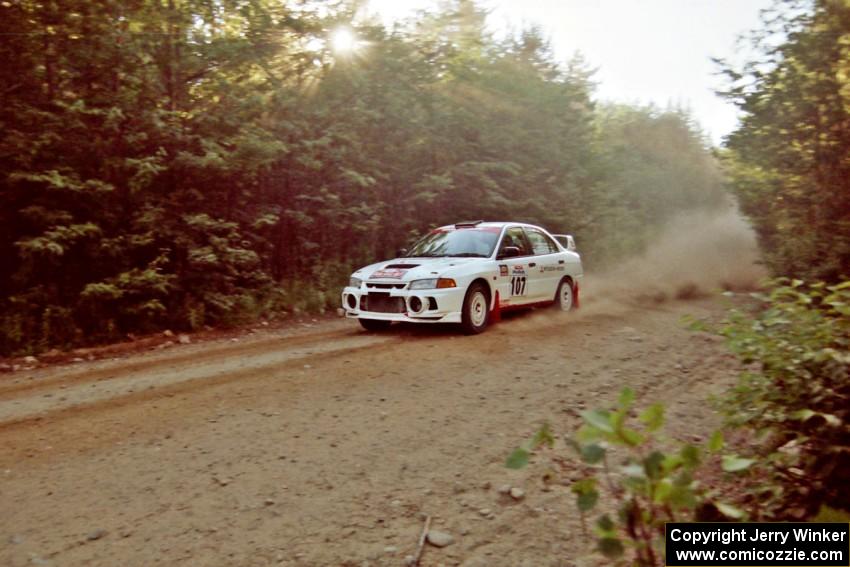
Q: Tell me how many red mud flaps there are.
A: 2